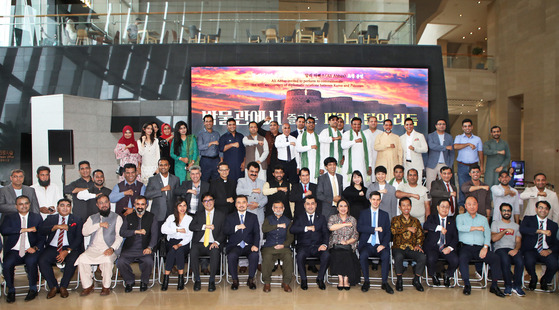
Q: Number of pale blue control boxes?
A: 0